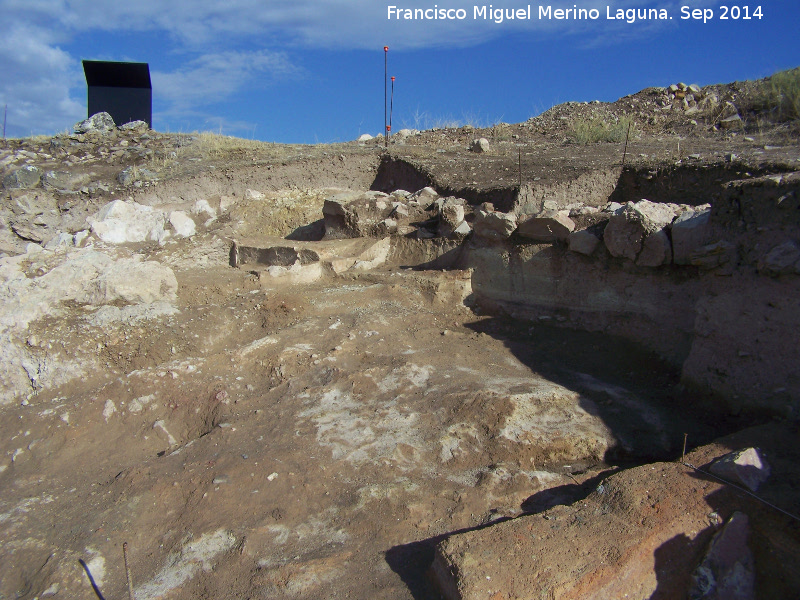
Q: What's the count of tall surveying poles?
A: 2